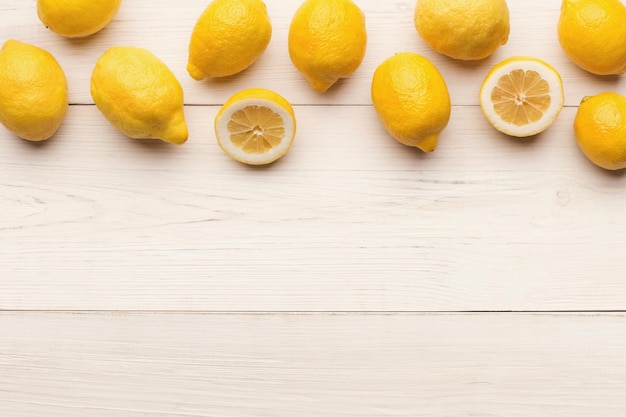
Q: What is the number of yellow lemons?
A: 11